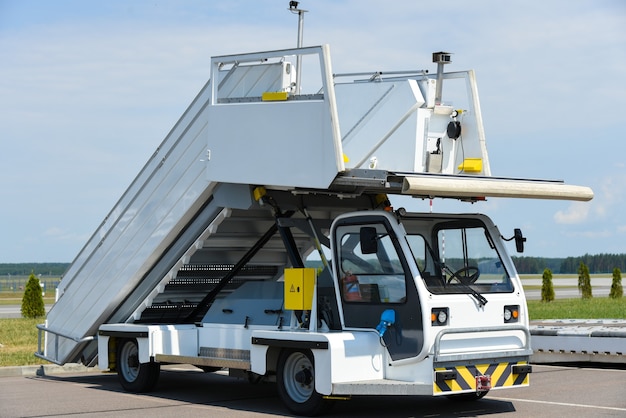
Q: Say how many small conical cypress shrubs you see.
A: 4